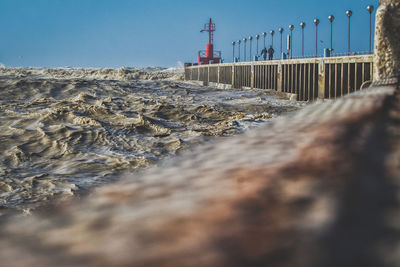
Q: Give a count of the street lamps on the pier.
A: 14